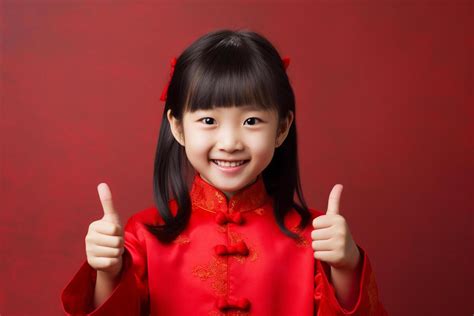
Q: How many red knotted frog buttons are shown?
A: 3